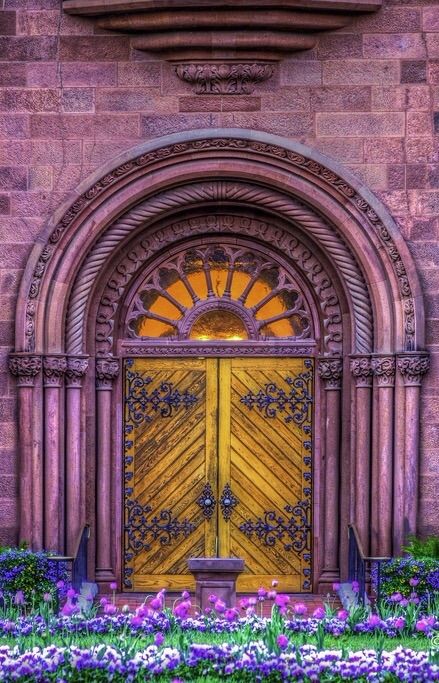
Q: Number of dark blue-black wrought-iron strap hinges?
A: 4